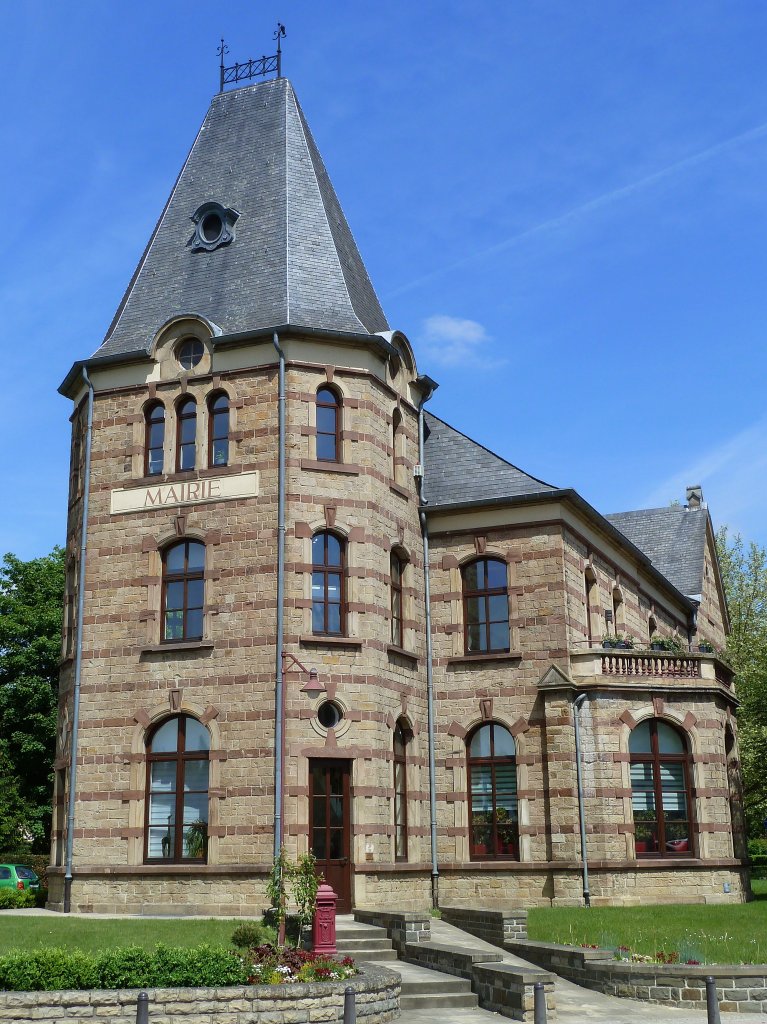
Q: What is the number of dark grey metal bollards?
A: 4